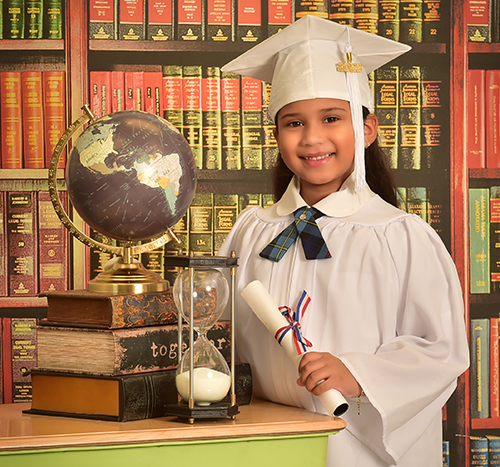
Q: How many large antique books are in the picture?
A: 3